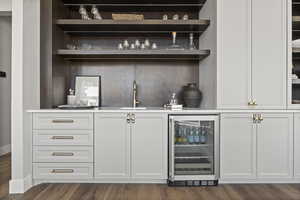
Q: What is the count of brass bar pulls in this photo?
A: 4